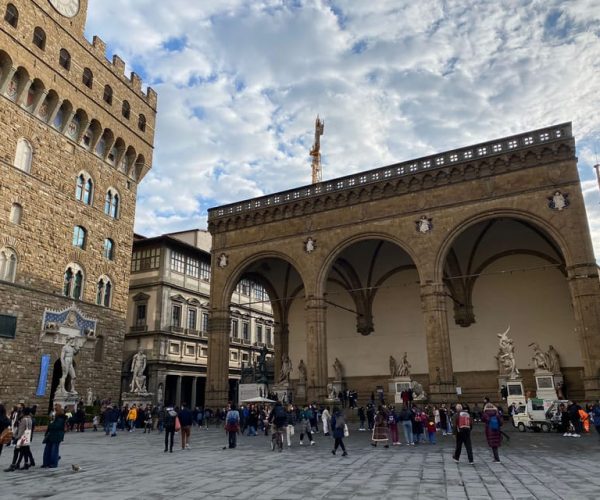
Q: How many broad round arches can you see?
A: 3